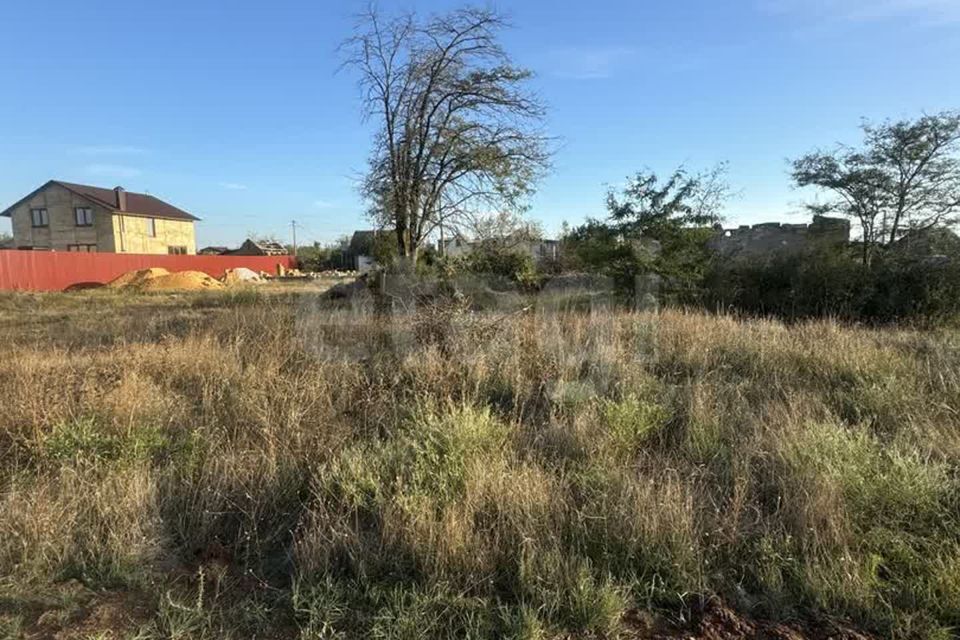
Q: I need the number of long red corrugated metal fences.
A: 1